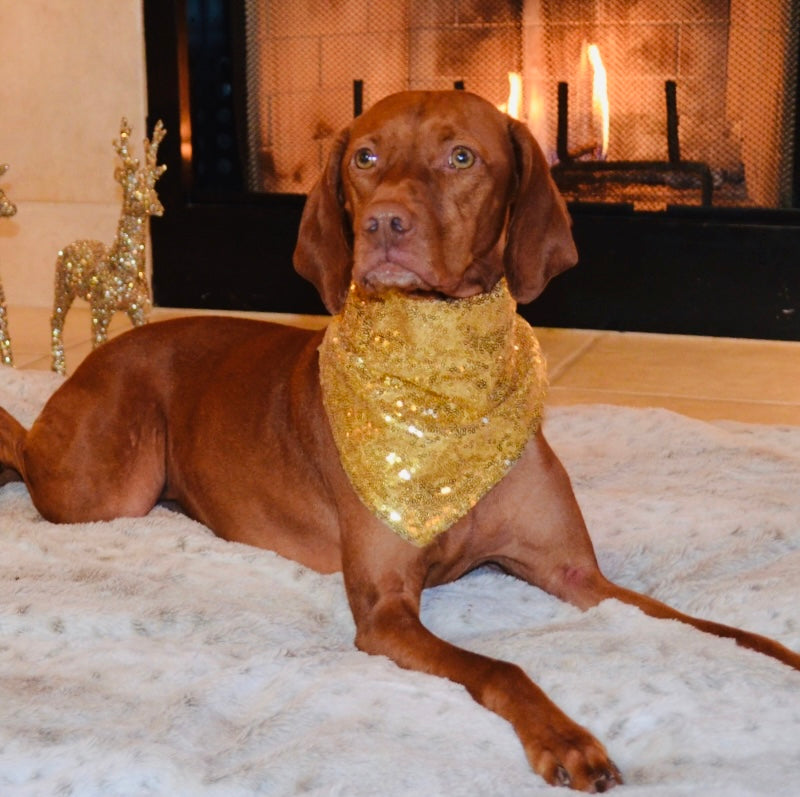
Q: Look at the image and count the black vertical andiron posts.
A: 4